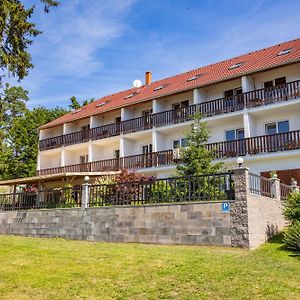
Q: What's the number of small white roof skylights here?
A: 7